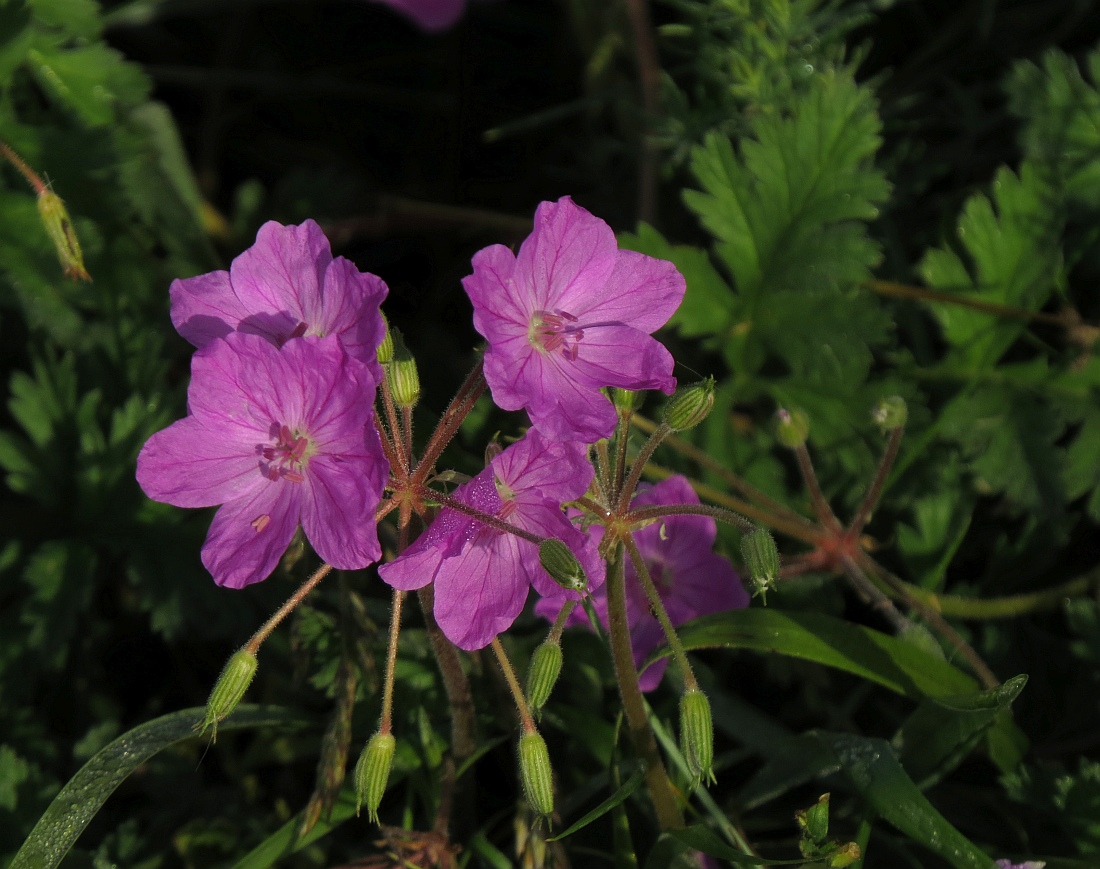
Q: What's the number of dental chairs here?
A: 0